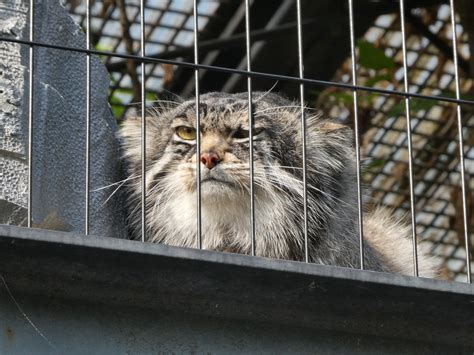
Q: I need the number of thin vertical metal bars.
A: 9